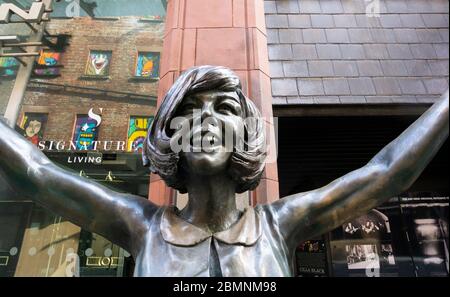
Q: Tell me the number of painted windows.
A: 7